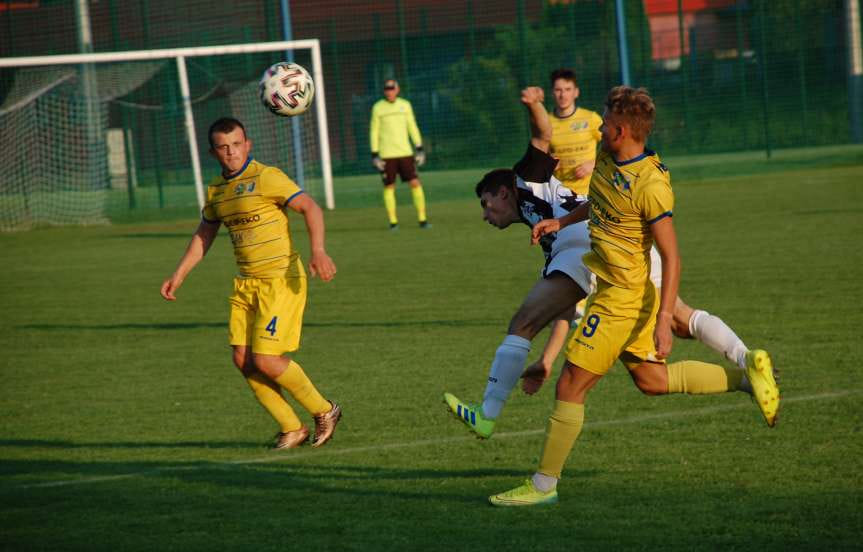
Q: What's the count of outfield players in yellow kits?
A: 3